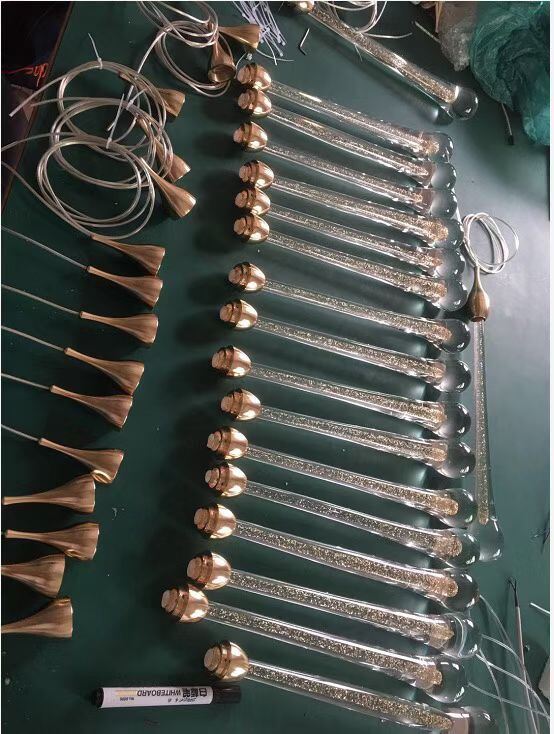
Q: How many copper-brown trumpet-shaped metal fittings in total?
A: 15